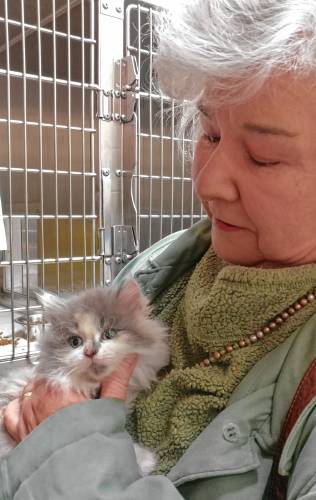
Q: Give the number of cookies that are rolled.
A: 0